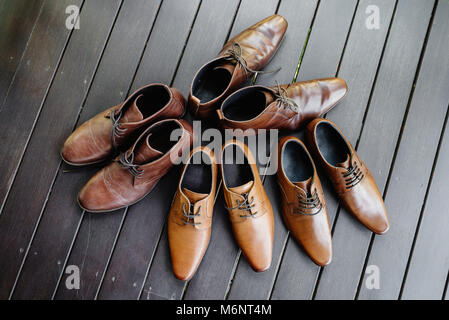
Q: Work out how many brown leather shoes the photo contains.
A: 8